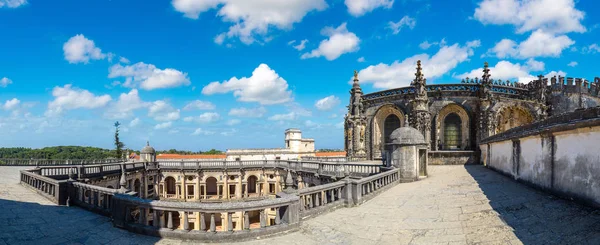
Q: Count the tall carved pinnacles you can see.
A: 3